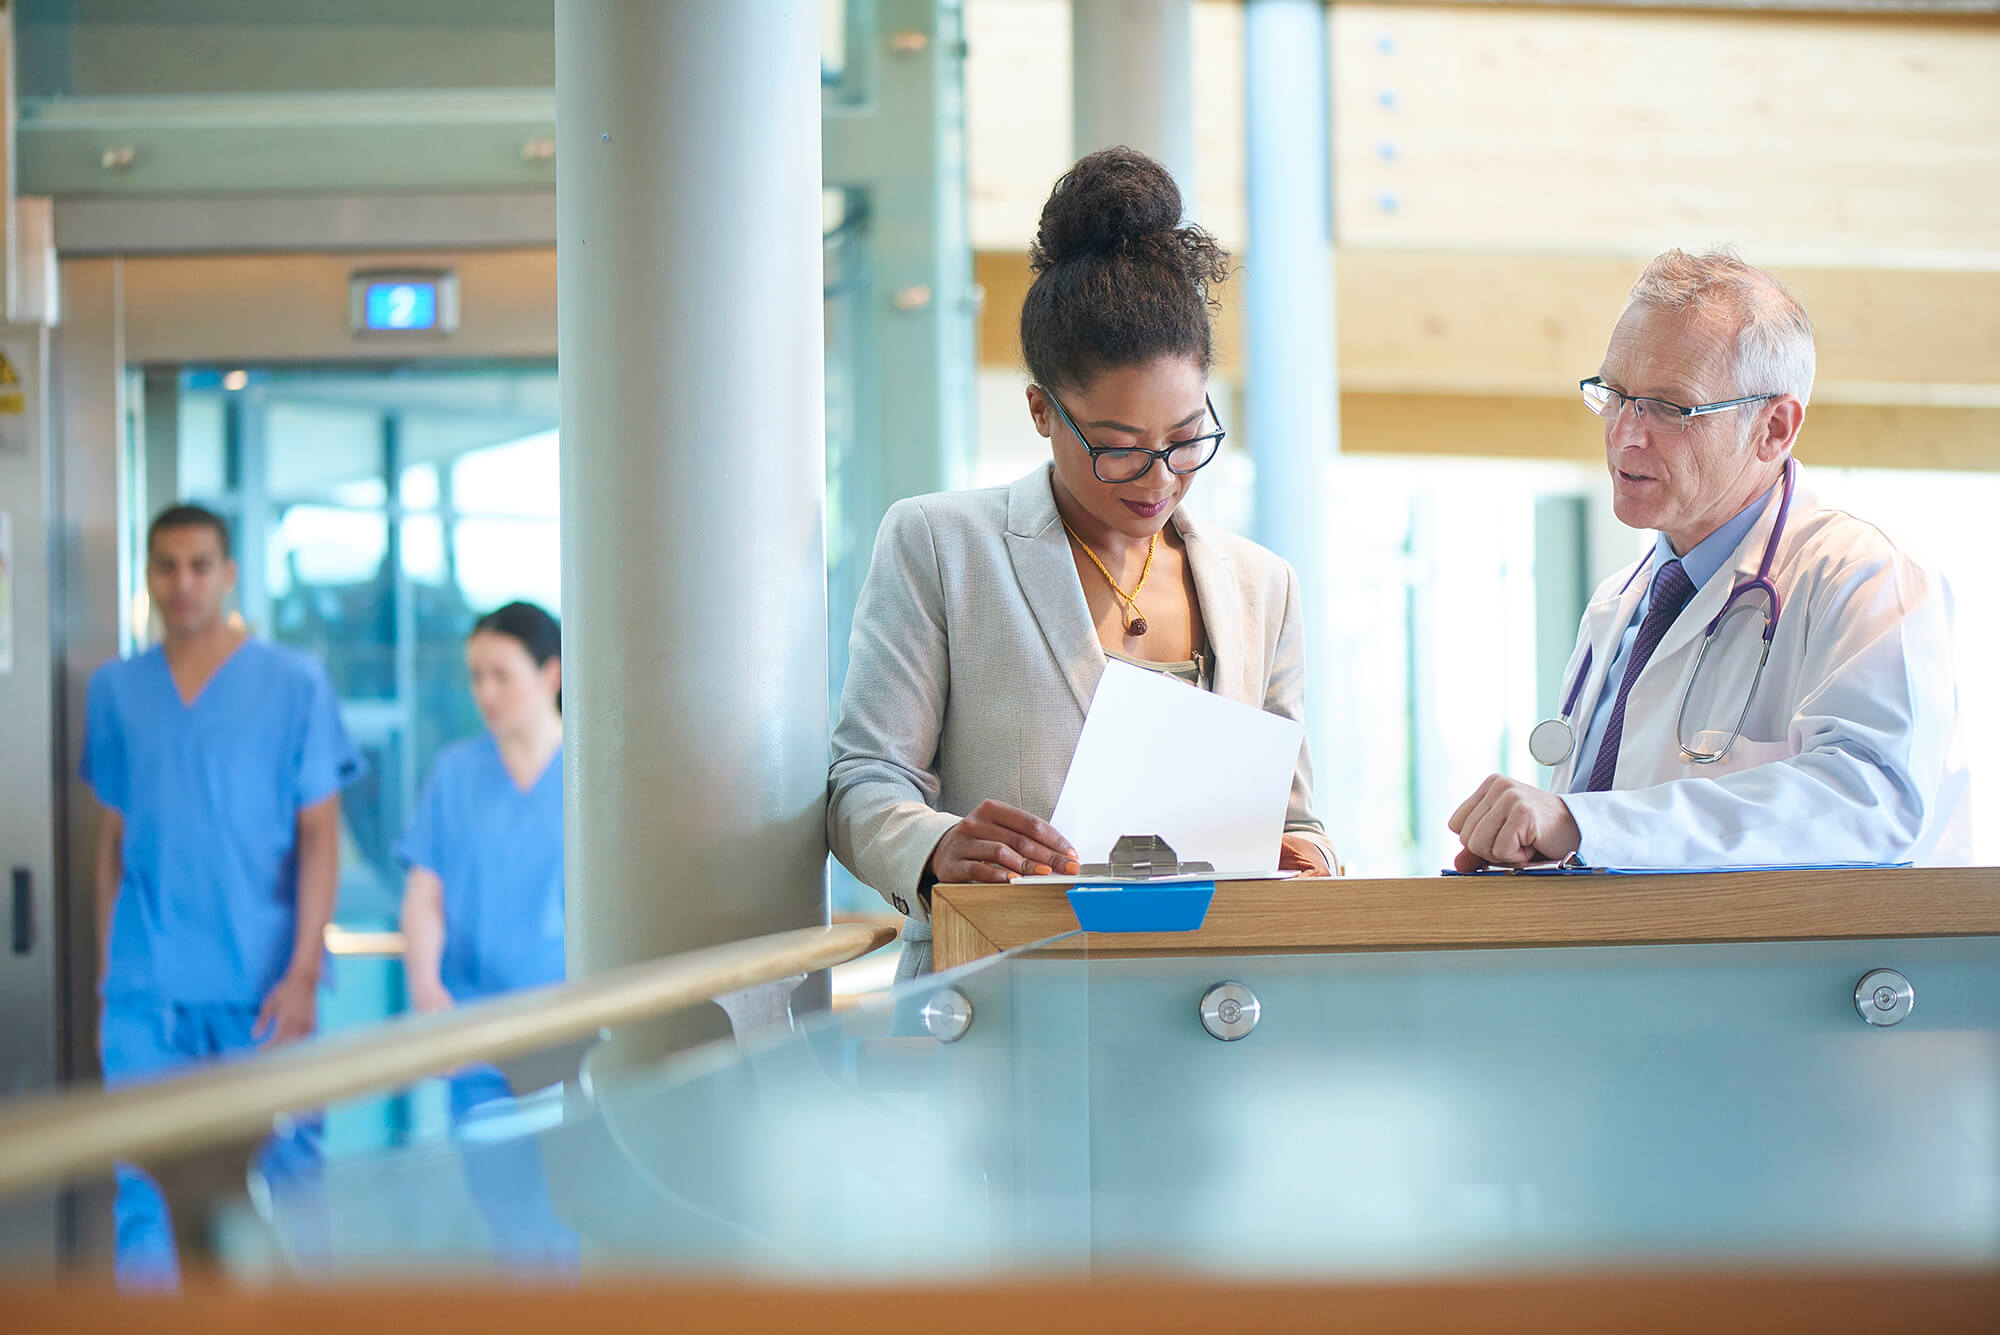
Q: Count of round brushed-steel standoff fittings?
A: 3